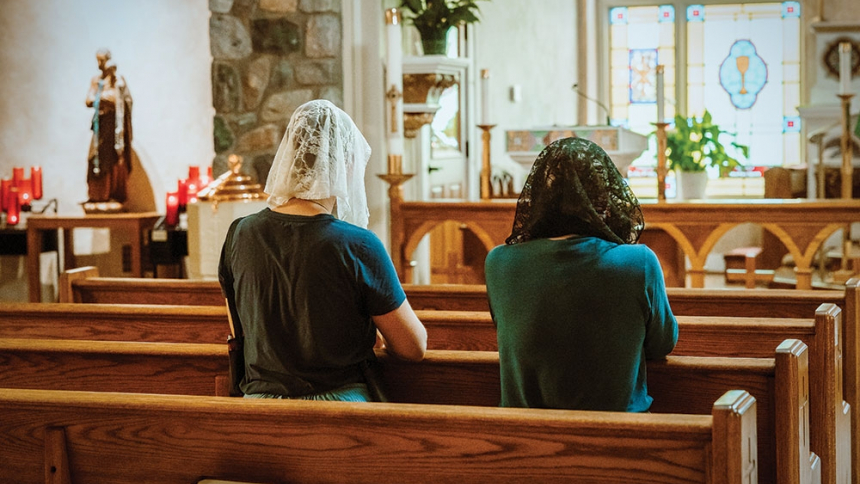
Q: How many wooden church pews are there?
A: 4